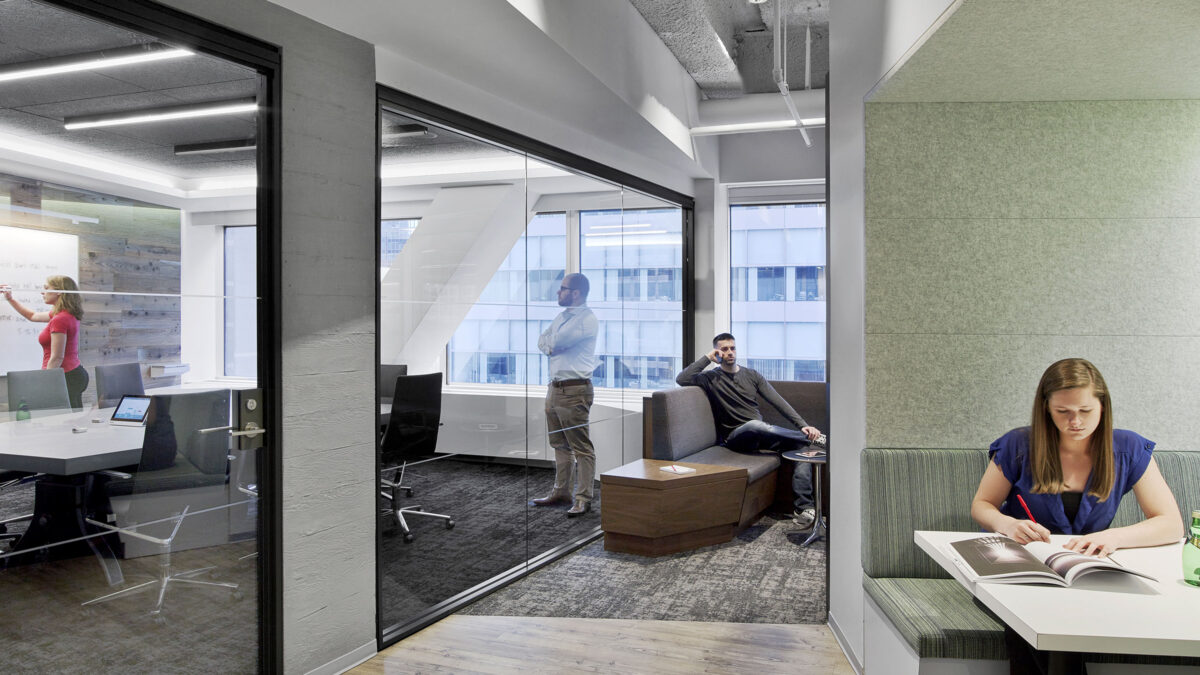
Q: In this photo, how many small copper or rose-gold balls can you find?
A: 0